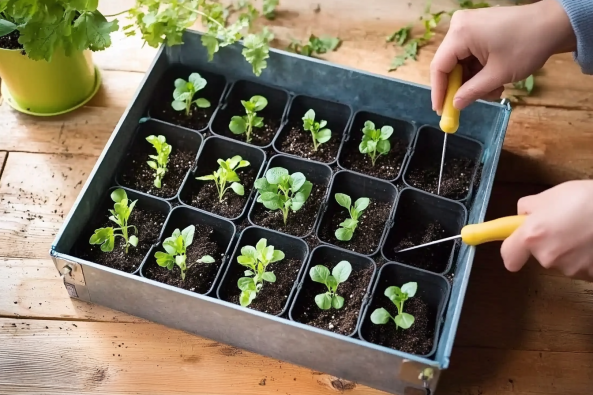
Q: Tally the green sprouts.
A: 13